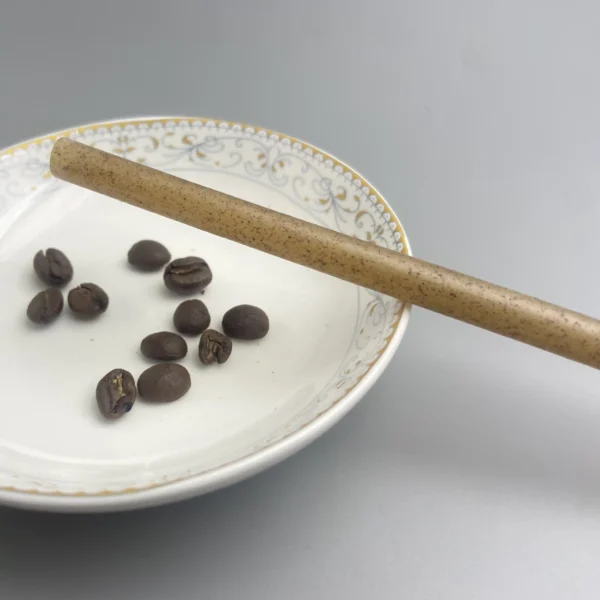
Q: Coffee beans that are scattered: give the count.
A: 11